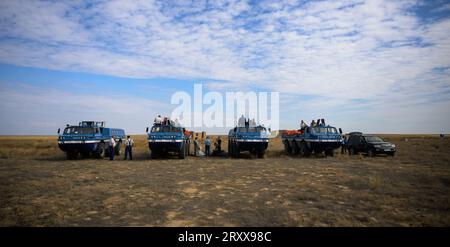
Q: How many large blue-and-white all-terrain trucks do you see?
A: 4